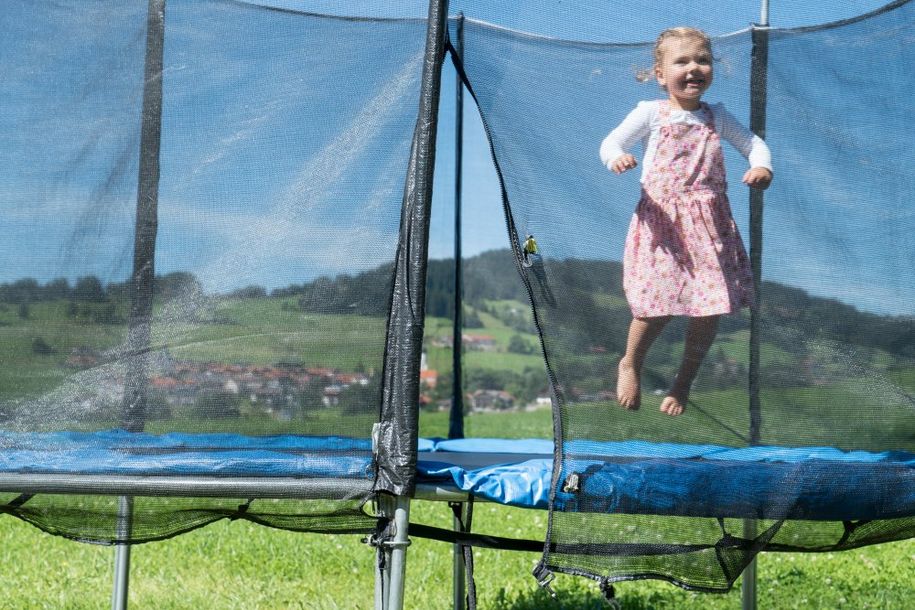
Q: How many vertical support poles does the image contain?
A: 4